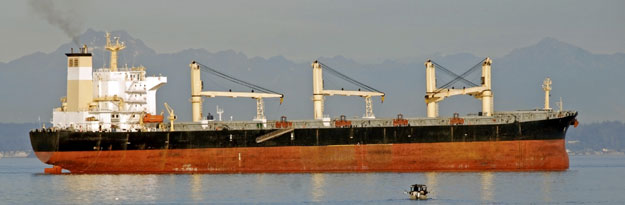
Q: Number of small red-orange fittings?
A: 4